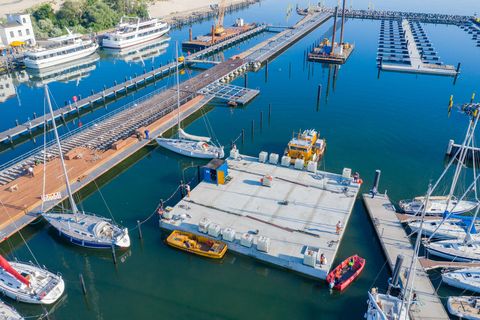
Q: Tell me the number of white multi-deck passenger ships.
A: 2